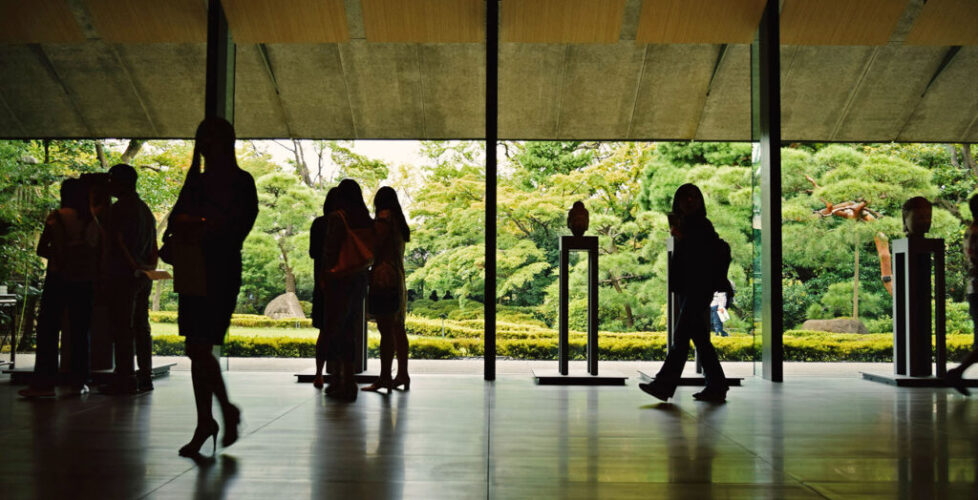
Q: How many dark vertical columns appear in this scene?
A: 3